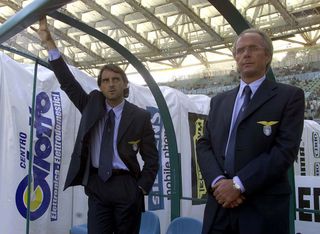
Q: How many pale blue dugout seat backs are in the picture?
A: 3